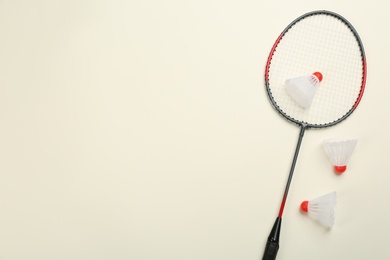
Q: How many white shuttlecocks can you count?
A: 3